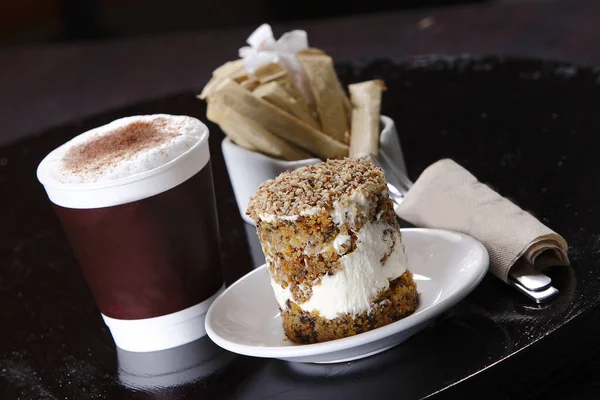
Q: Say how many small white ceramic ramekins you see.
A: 1